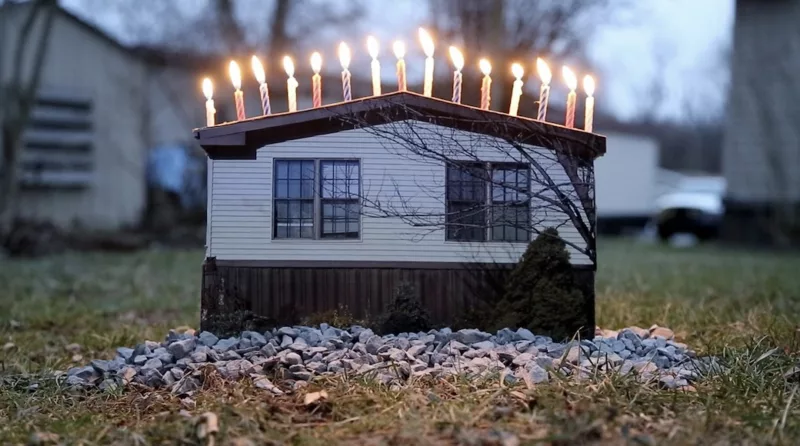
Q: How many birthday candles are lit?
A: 15